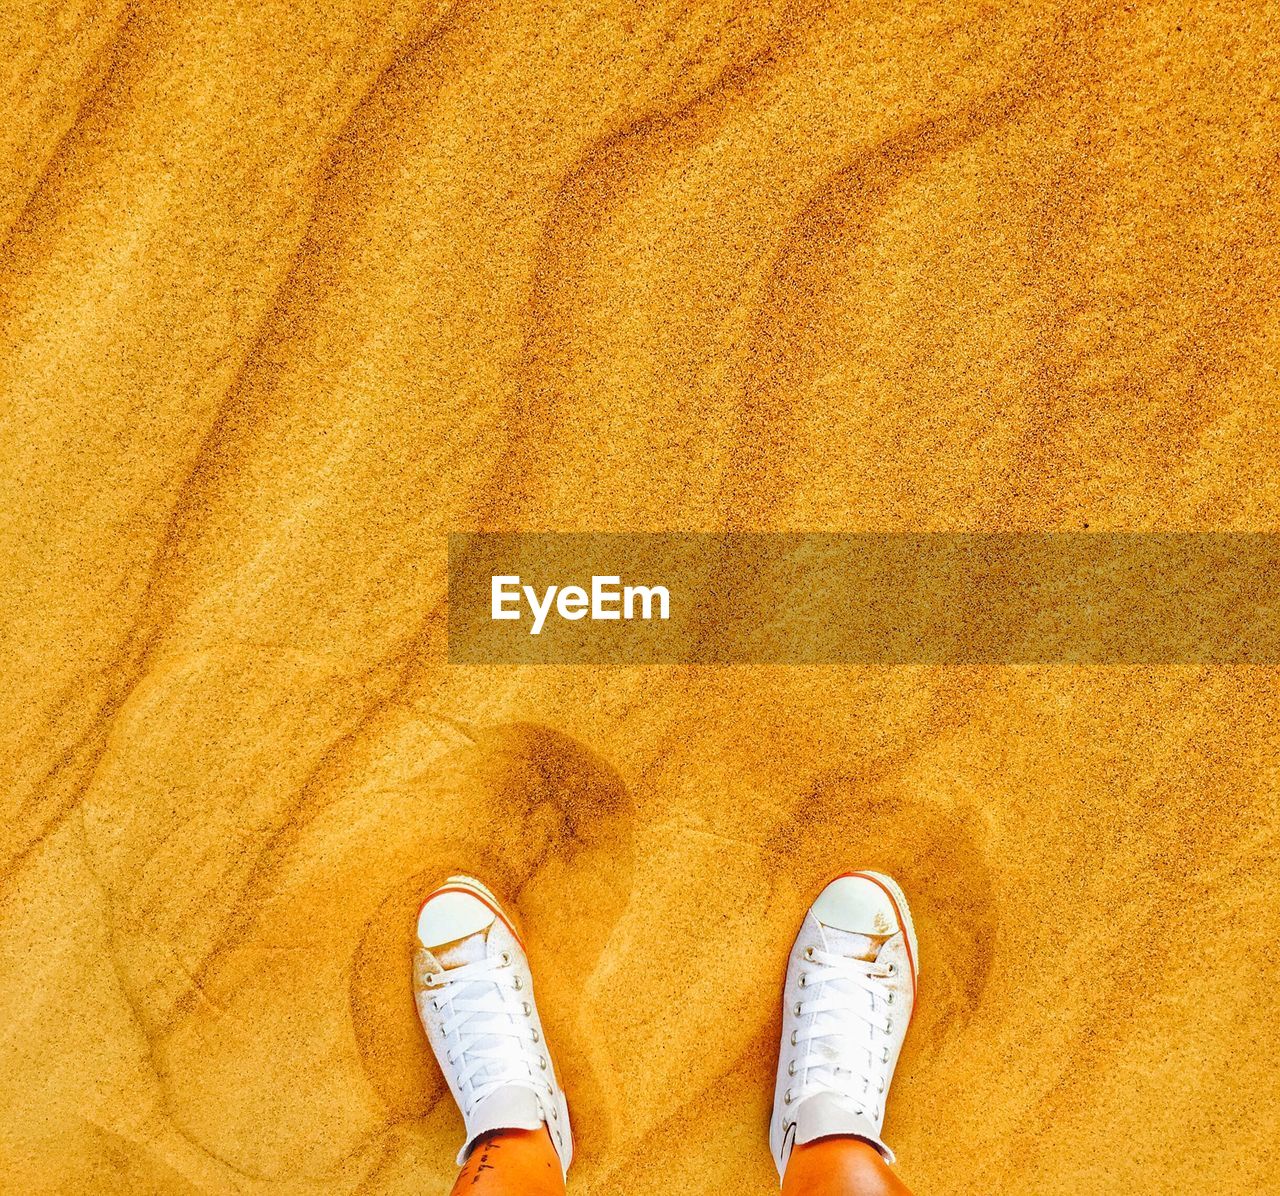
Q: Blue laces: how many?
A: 0